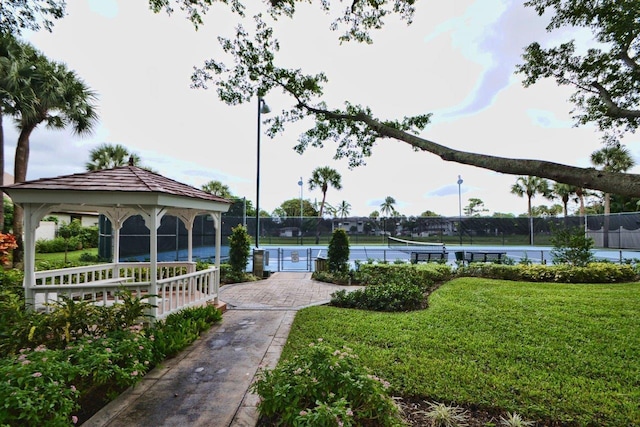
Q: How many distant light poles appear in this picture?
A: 2